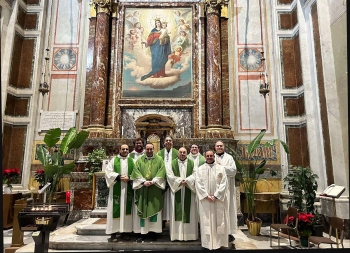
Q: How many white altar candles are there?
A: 2